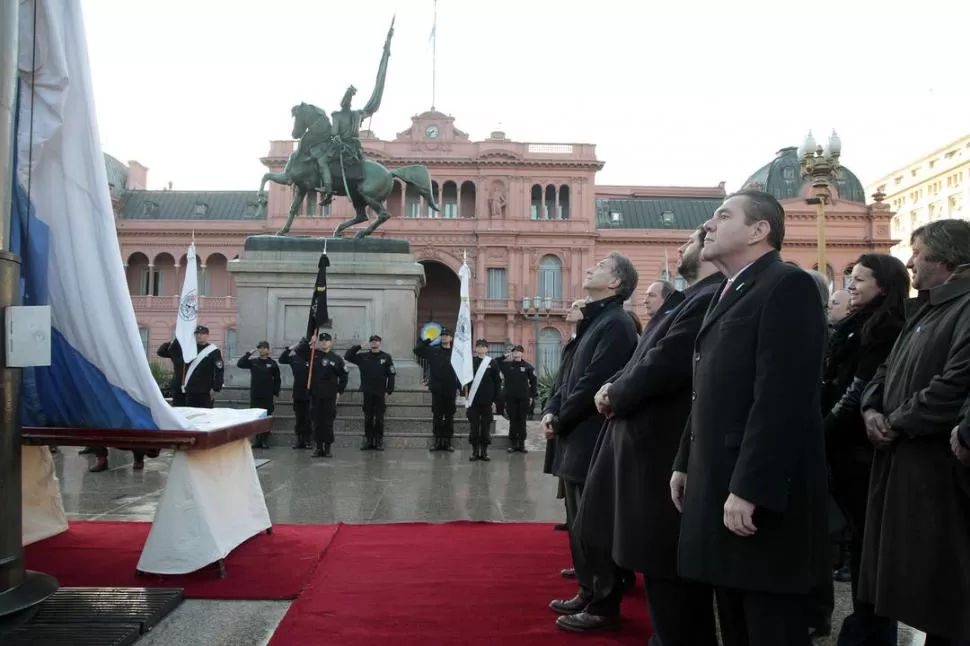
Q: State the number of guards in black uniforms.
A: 9